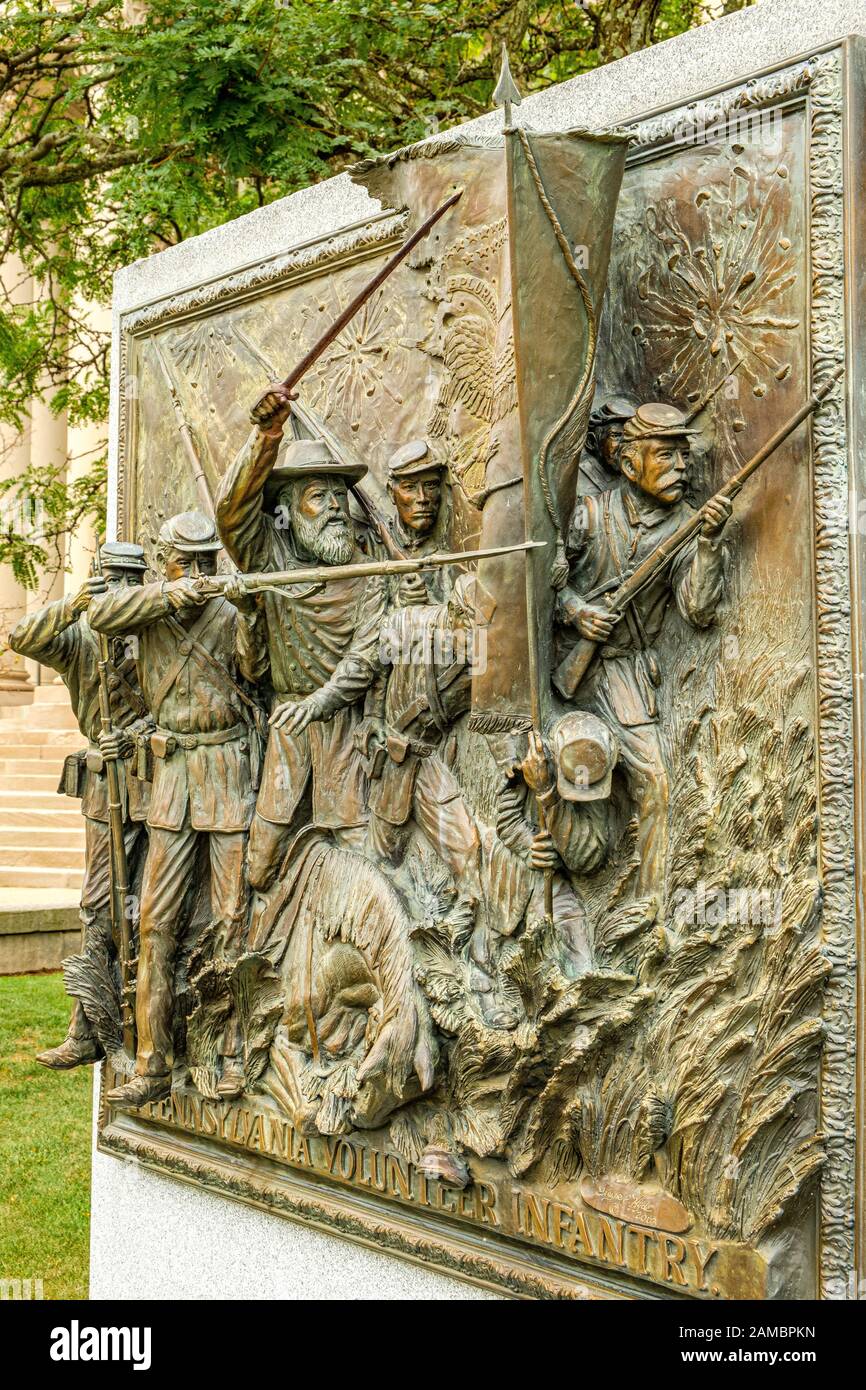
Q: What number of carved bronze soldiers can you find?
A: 8